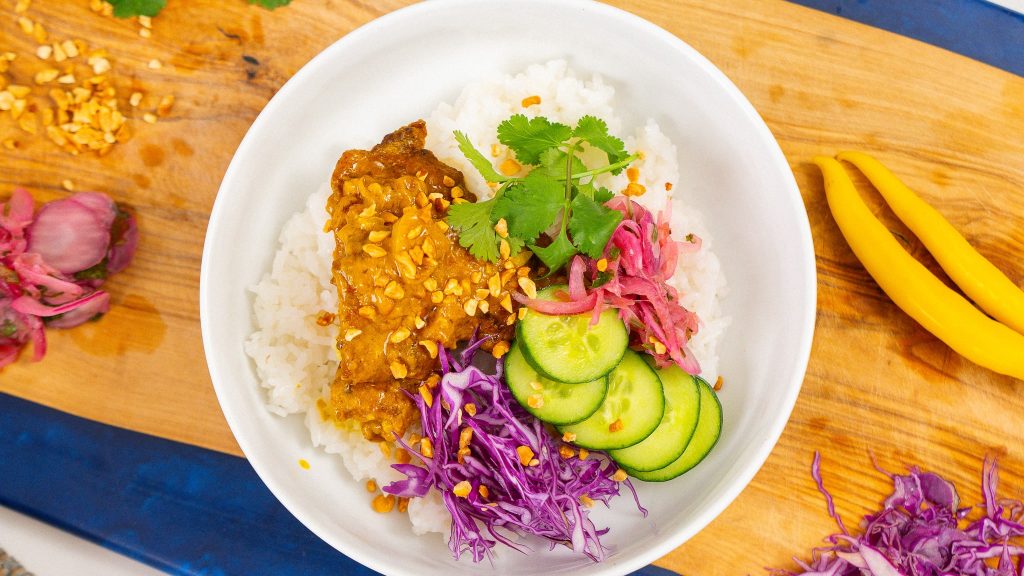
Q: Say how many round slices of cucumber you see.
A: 5